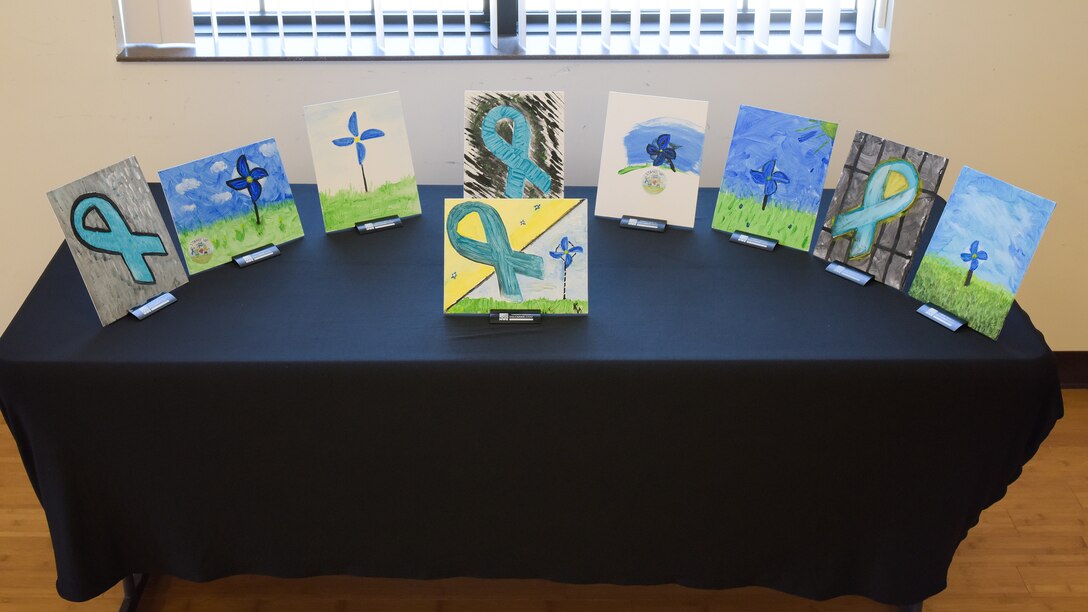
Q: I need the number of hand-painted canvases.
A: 9